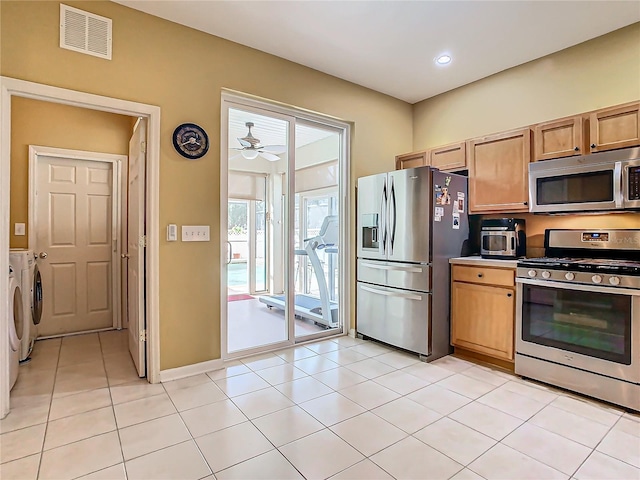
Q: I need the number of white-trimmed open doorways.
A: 1